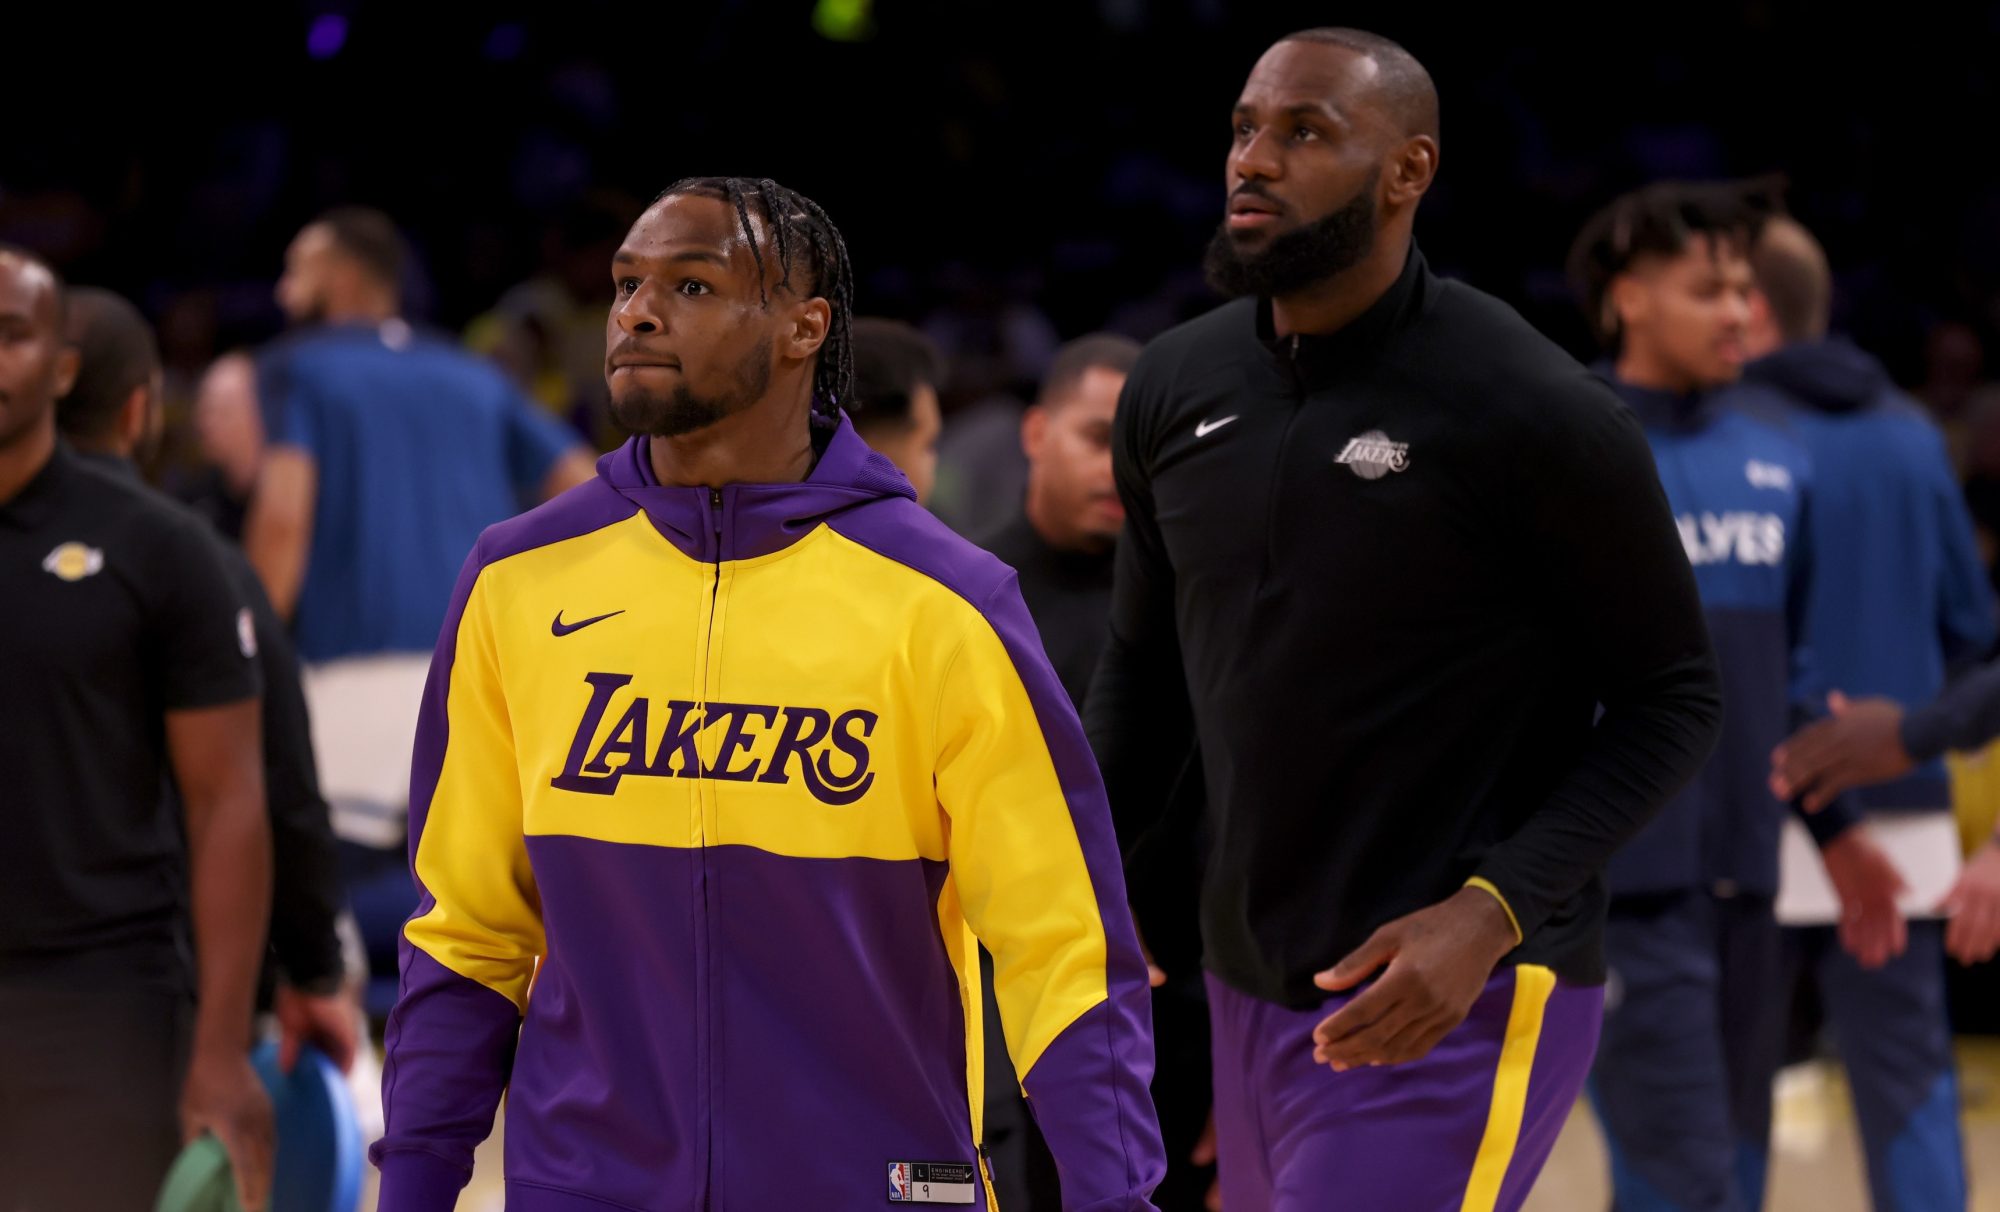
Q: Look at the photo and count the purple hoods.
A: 1